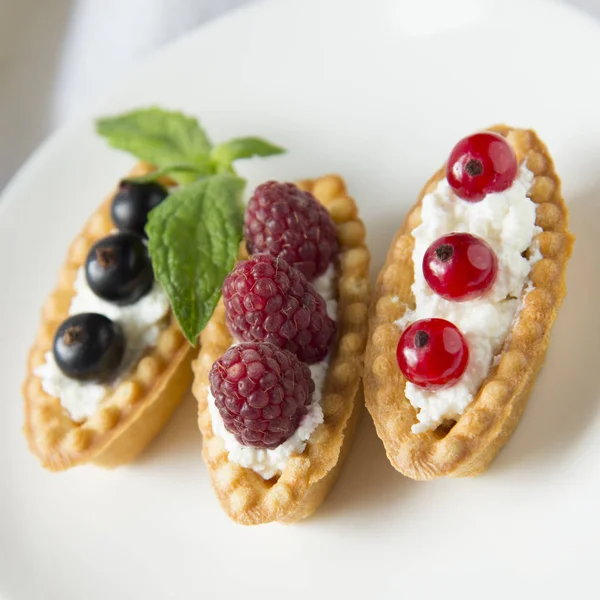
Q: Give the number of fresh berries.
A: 9